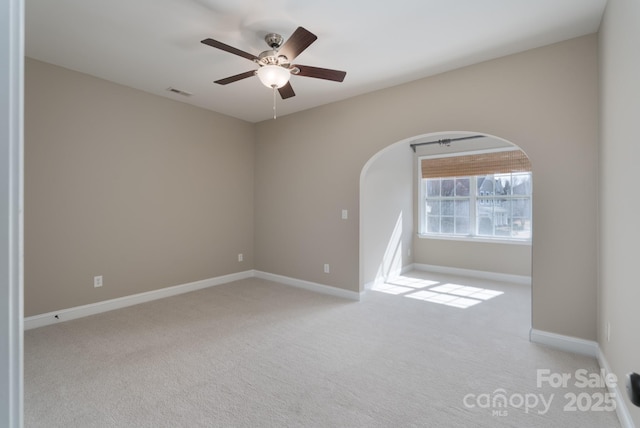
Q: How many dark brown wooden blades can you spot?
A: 5